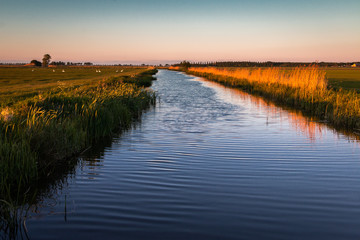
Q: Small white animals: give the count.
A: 7